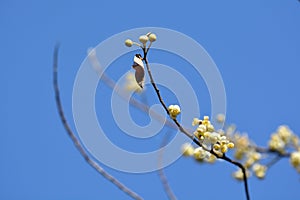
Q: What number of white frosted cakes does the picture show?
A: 0